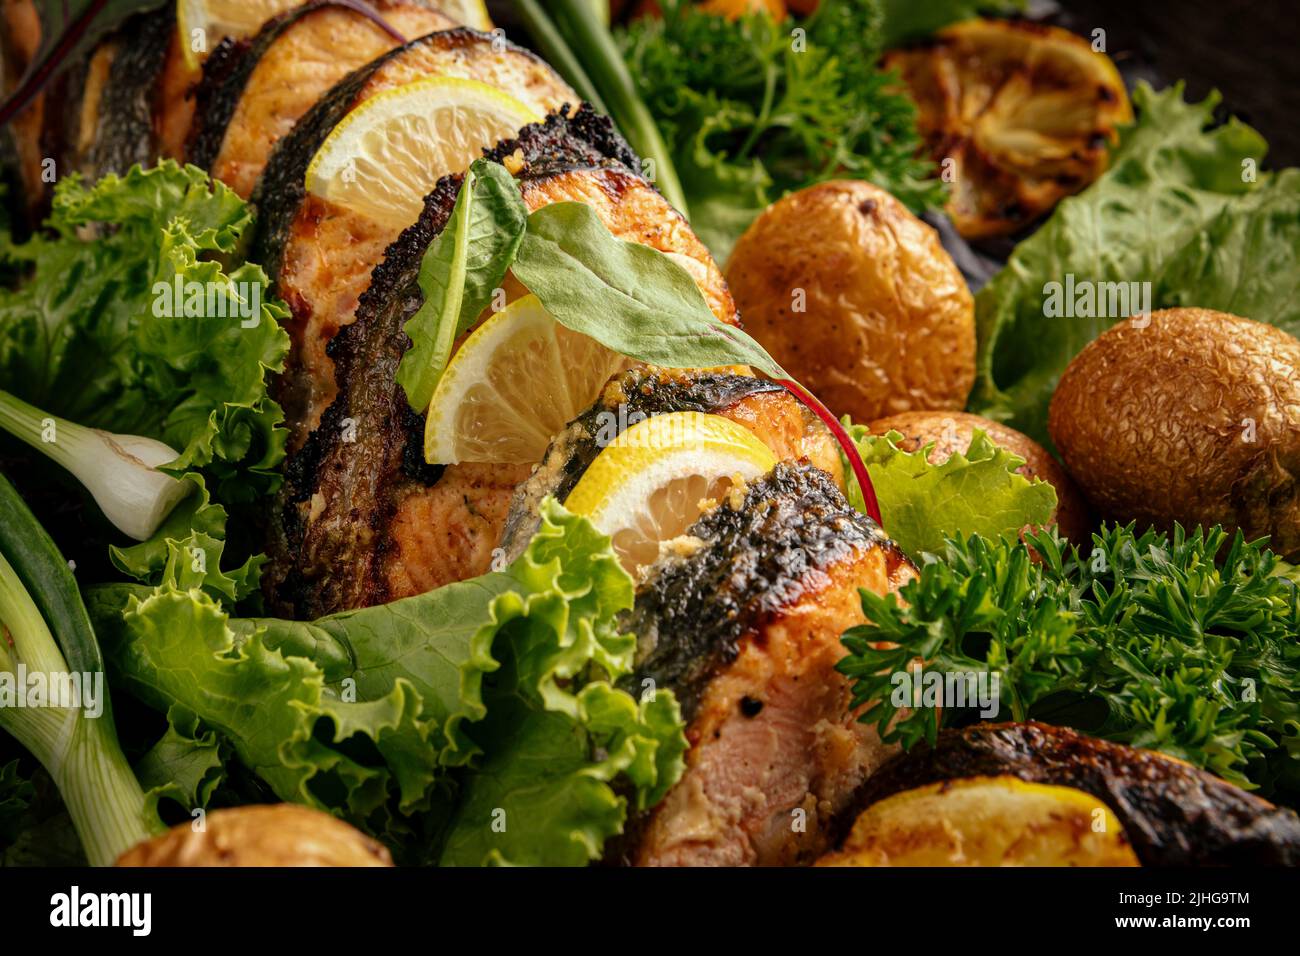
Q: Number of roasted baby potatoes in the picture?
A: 4